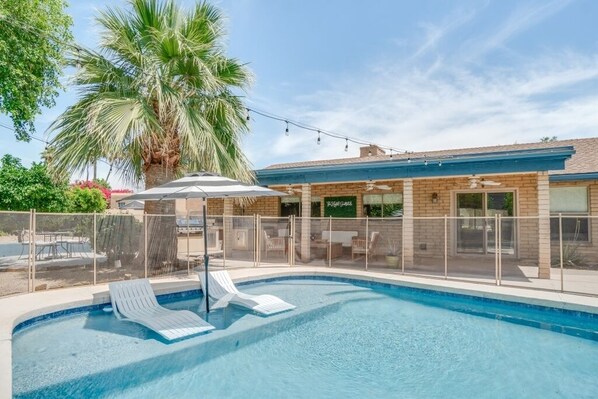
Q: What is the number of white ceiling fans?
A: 3